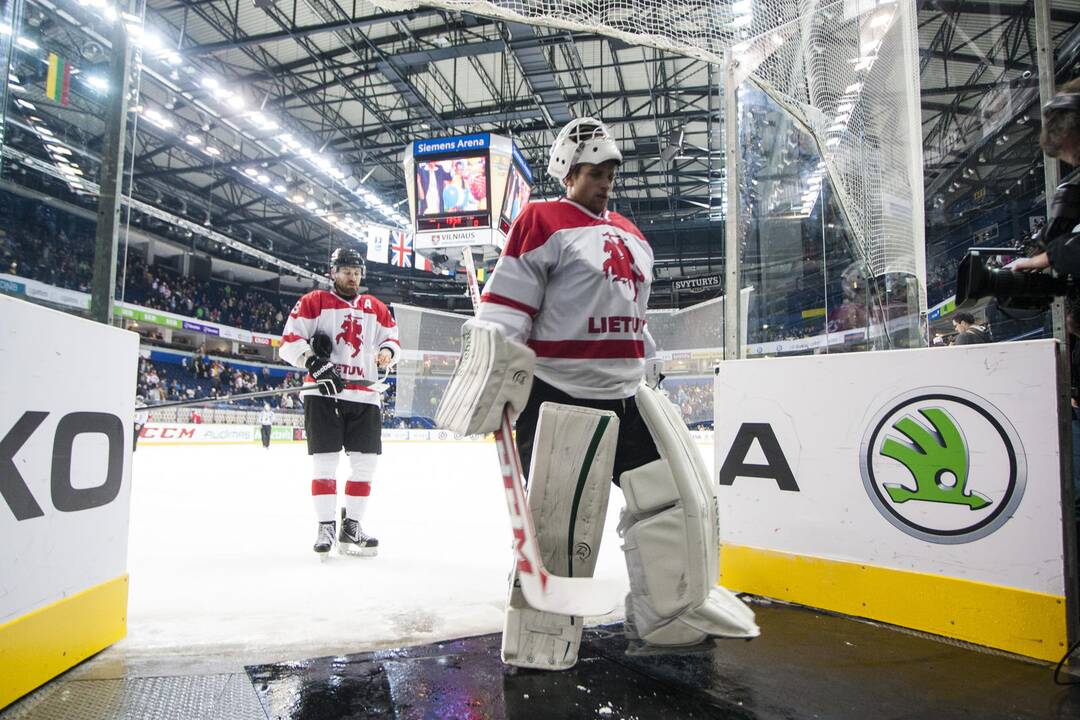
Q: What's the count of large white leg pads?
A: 2